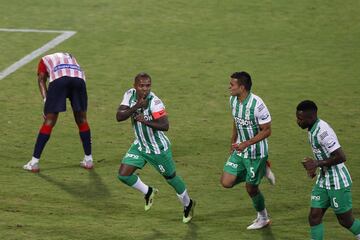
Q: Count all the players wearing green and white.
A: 3